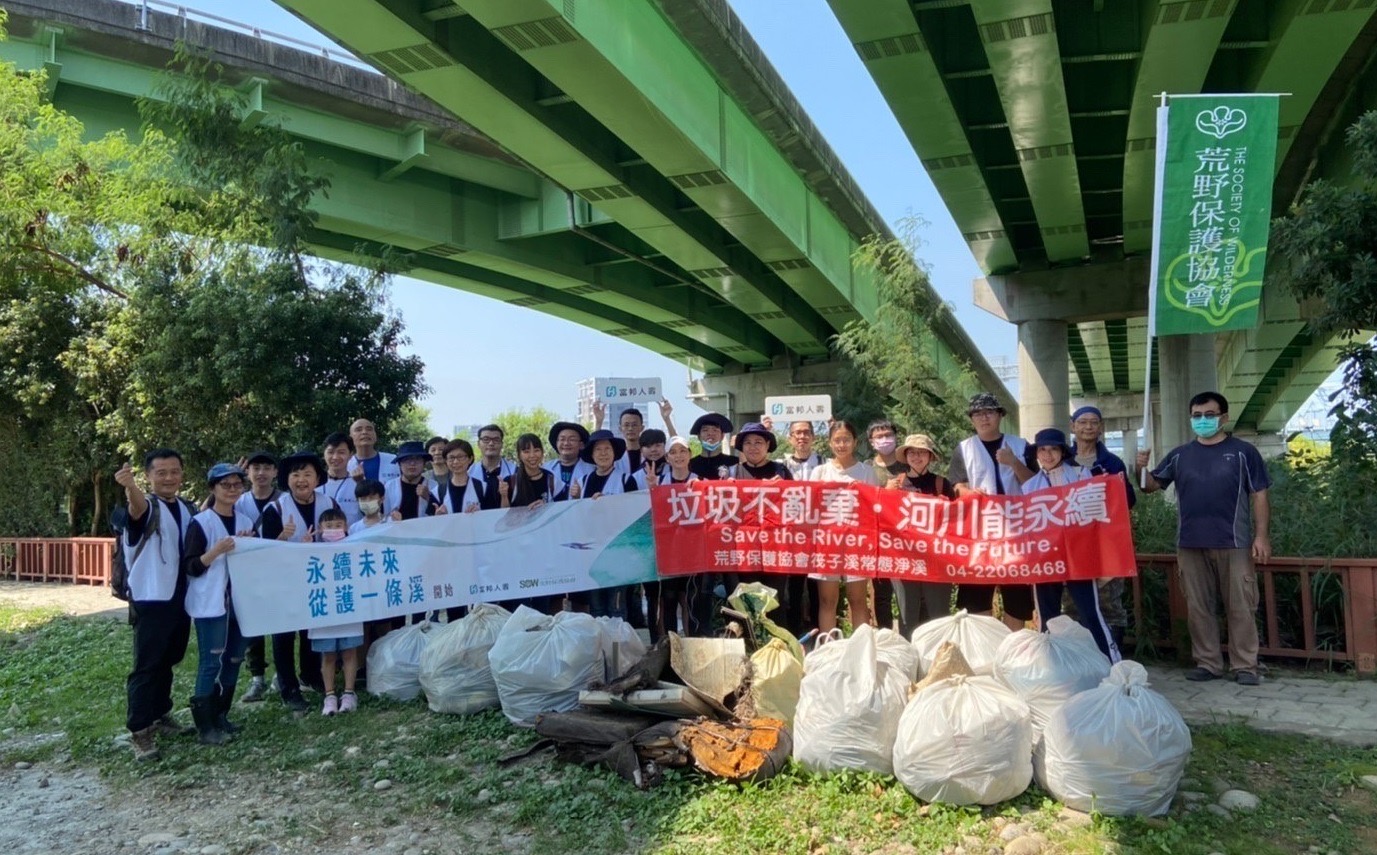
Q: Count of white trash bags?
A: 10